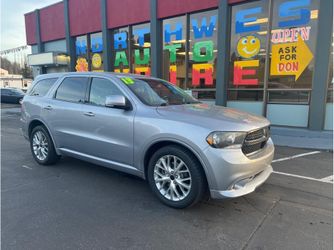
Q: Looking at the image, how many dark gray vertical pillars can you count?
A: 6